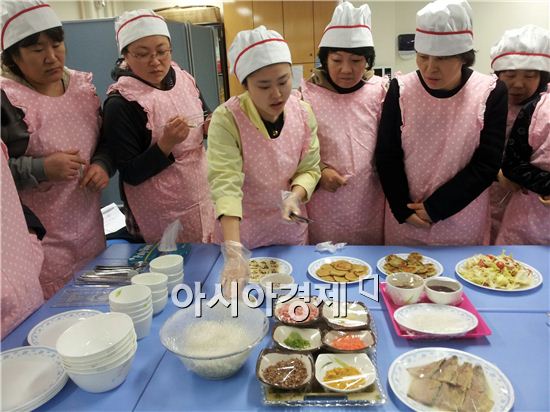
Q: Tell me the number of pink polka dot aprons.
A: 8